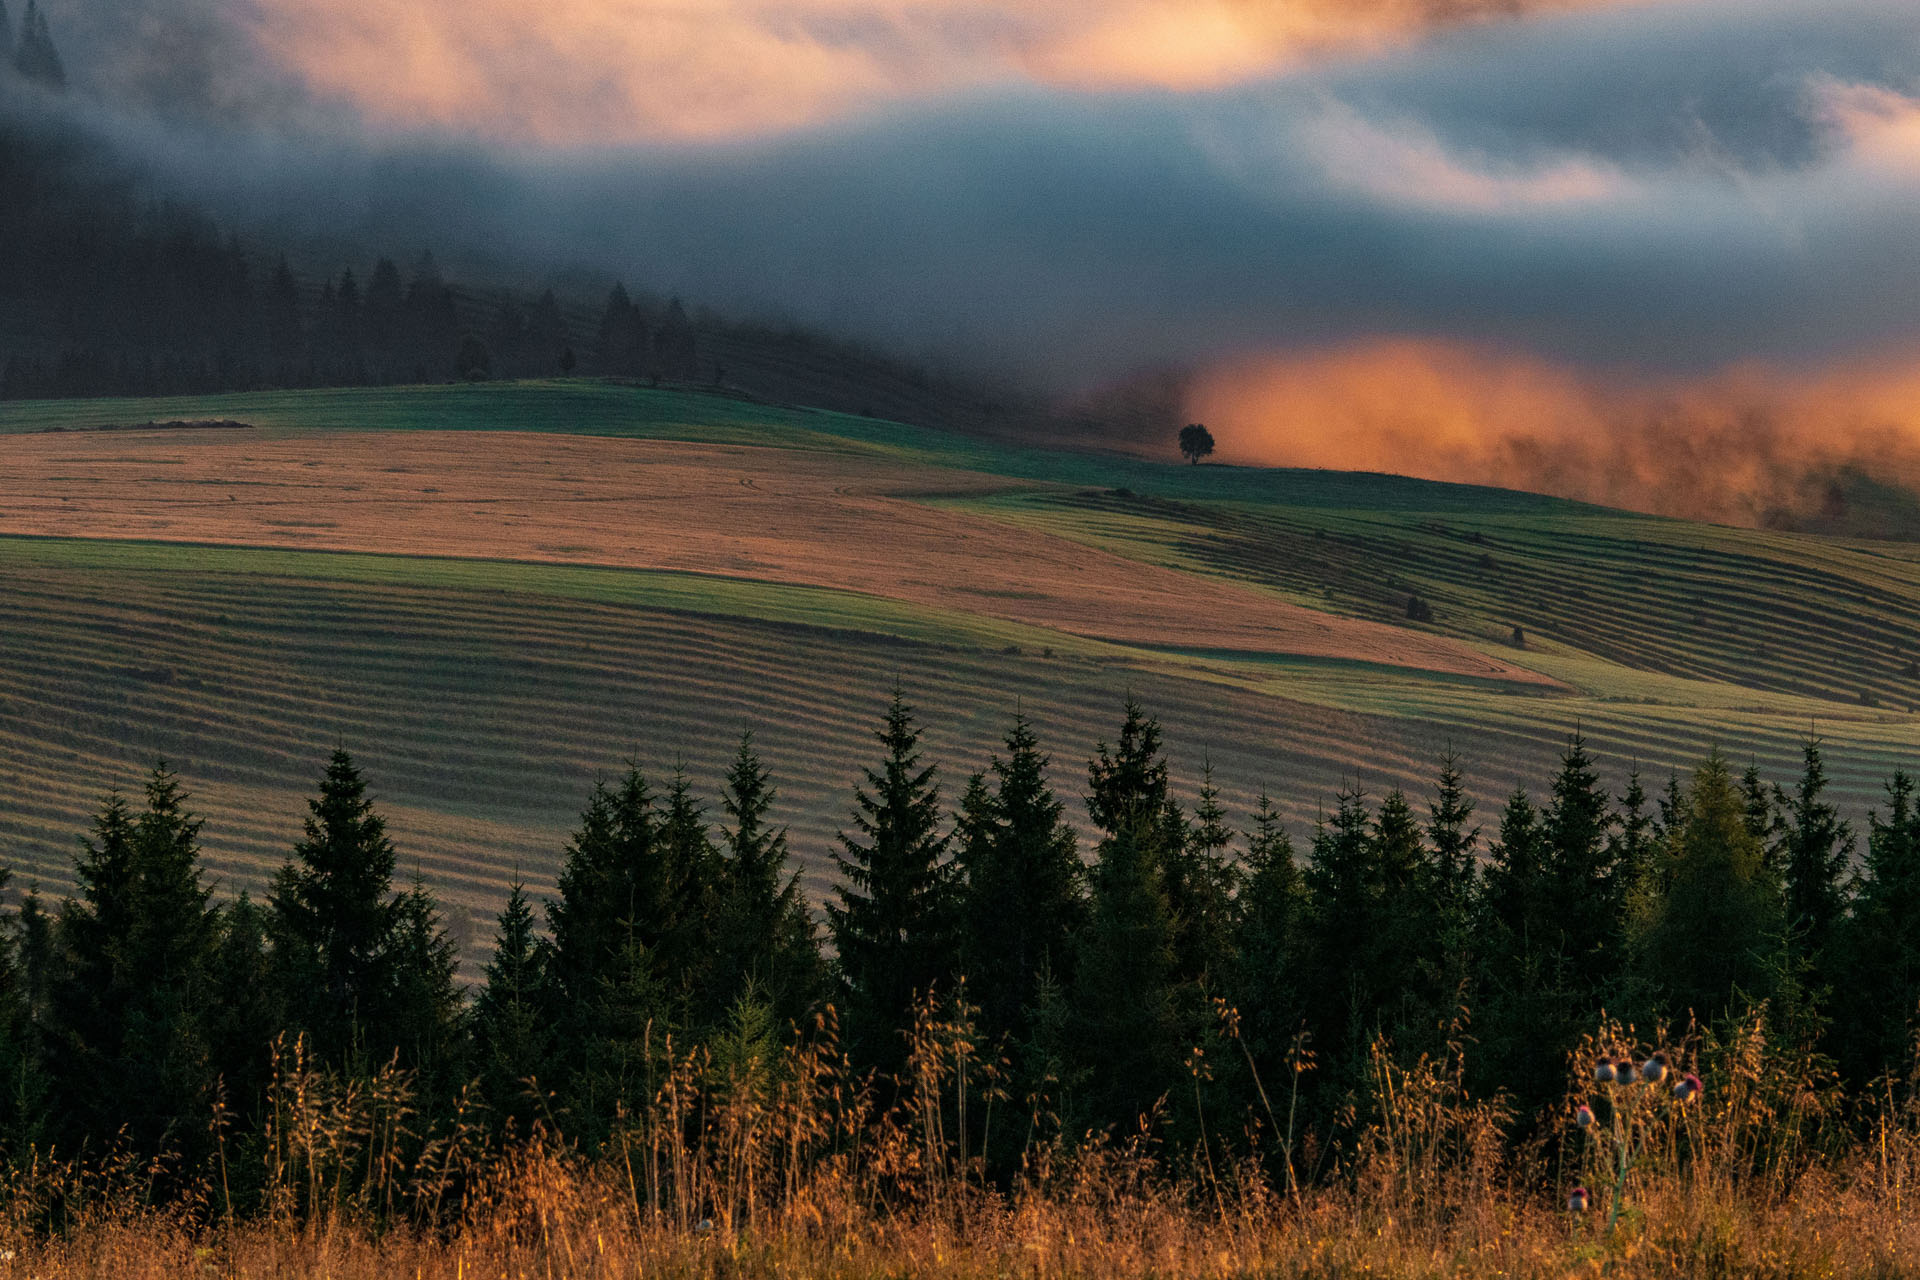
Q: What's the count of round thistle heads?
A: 6